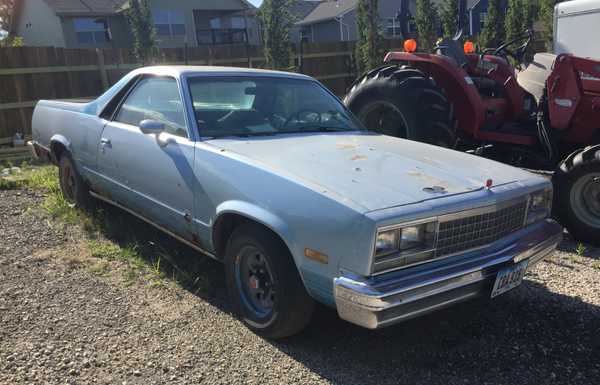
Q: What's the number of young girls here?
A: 0